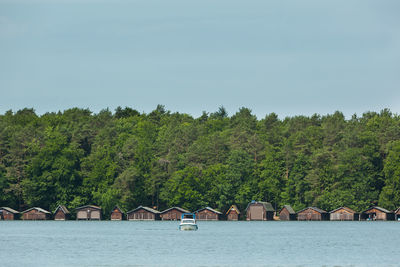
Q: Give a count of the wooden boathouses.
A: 15